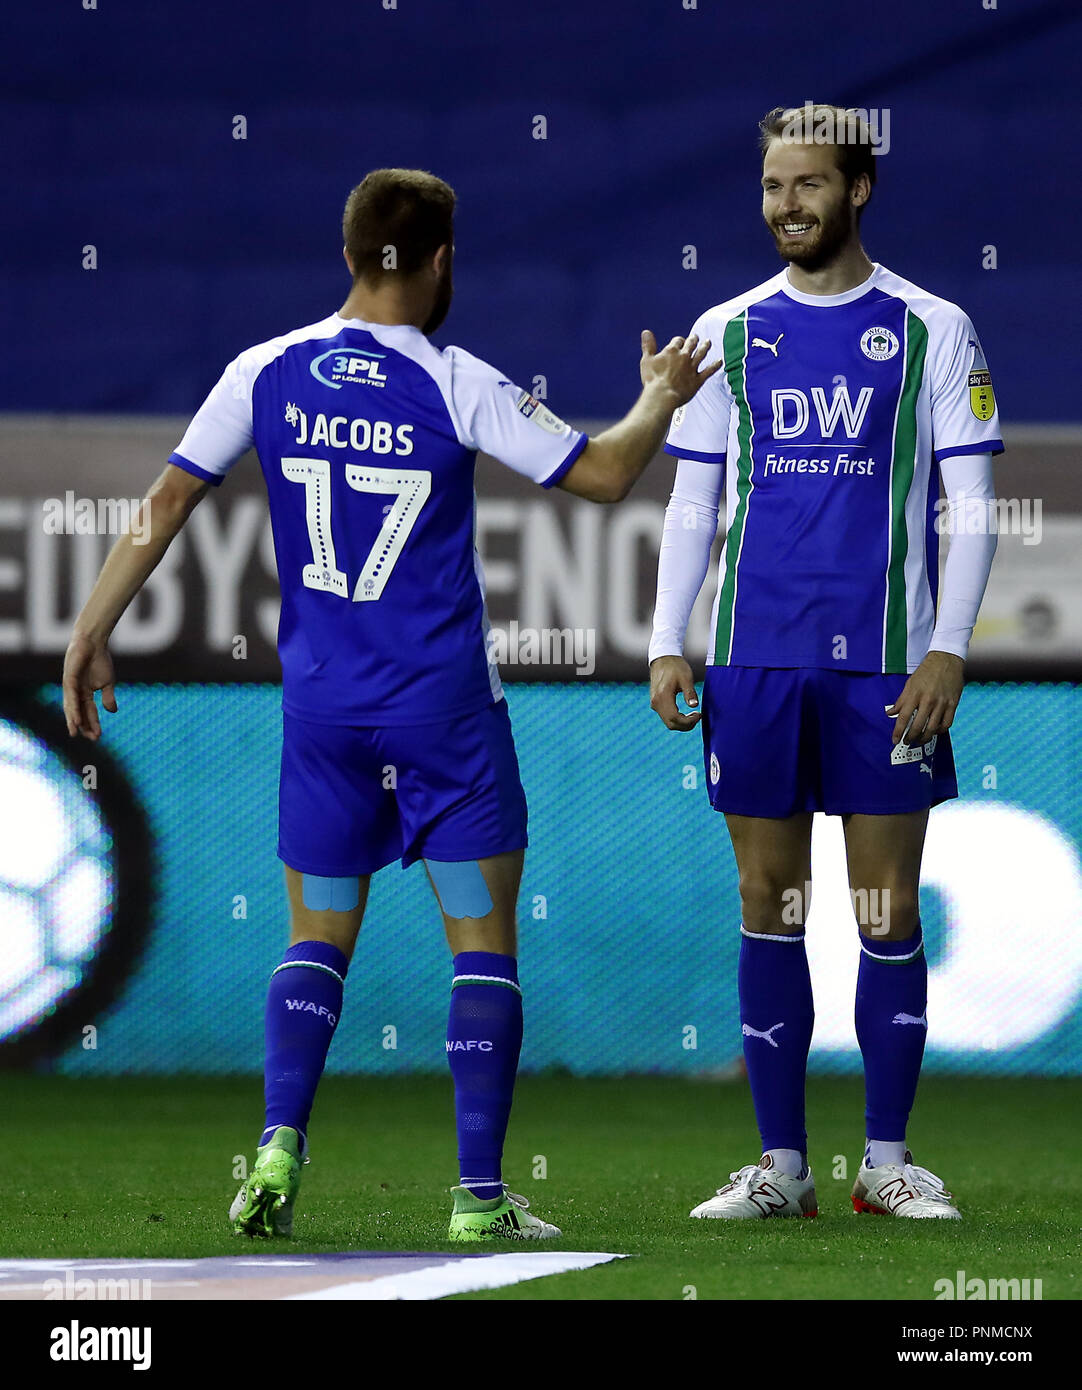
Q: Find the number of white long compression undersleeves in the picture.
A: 2